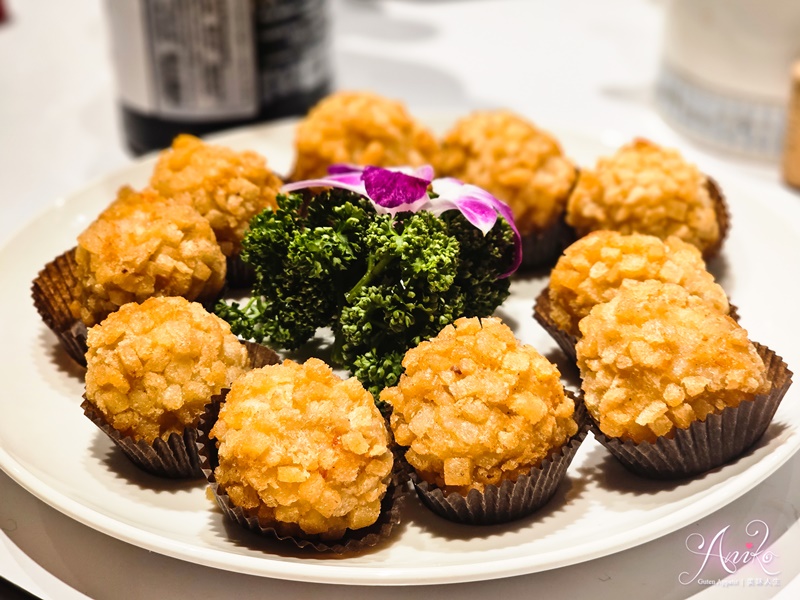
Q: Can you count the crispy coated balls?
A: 10